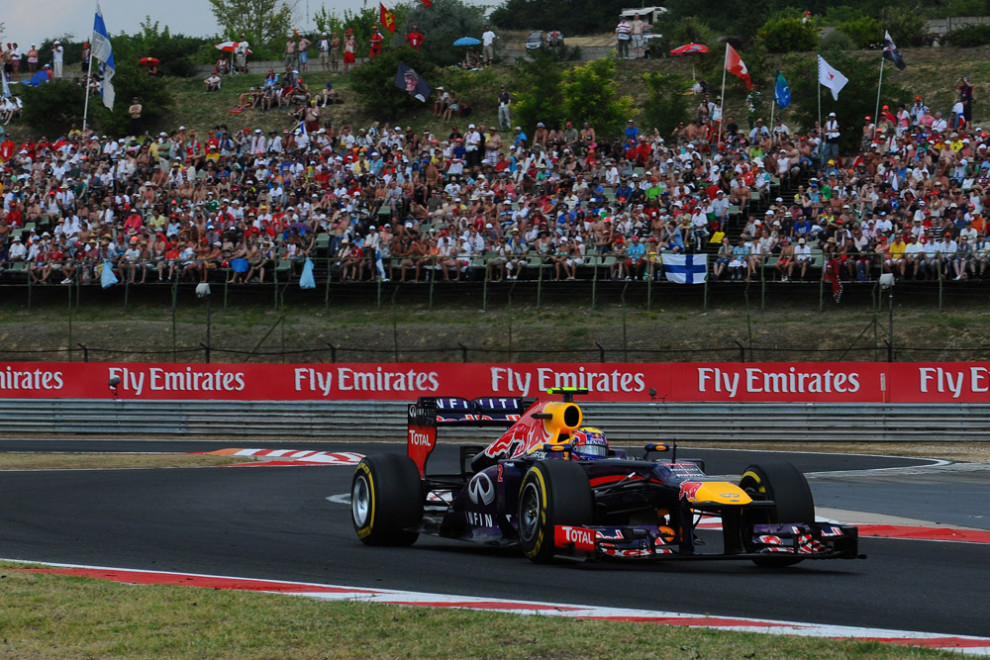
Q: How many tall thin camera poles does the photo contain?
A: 2